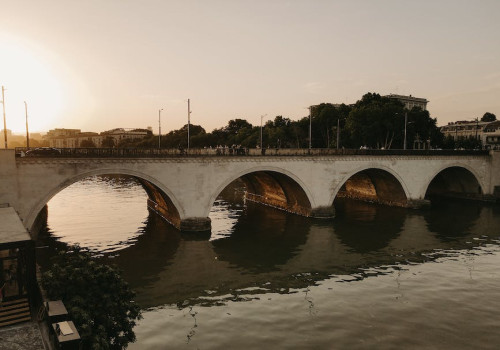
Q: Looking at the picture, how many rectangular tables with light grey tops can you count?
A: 2